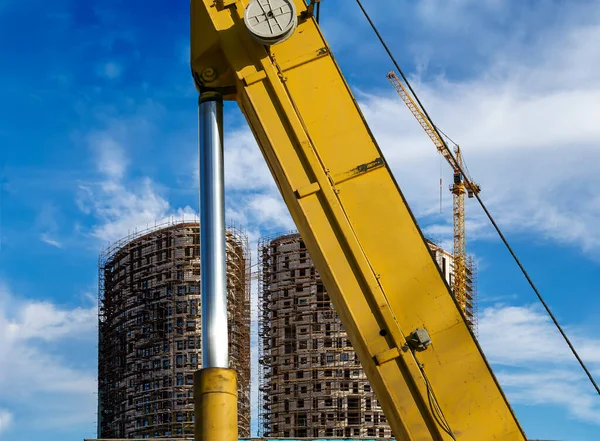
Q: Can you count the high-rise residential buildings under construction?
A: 2